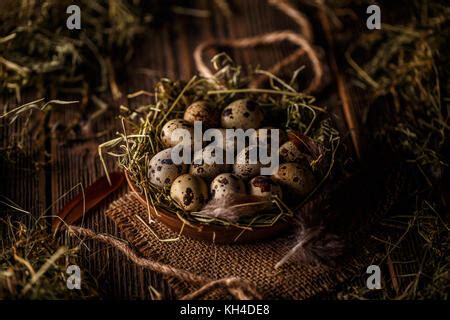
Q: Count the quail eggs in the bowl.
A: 13